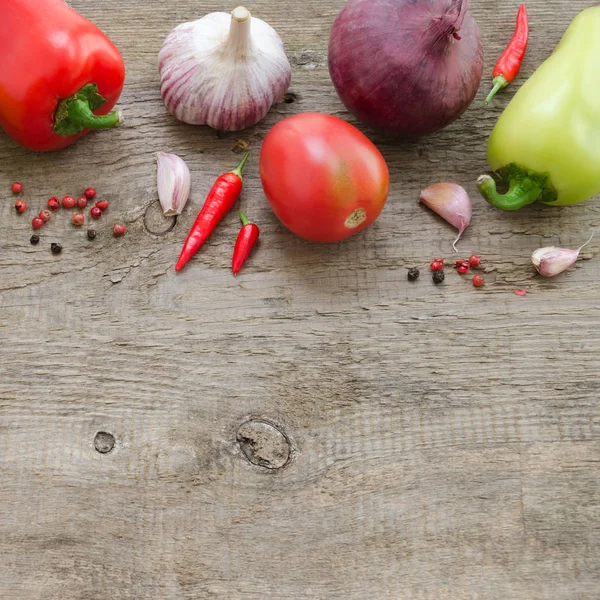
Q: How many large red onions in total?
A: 1